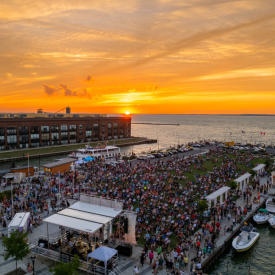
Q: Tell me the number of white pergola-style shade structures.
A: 3